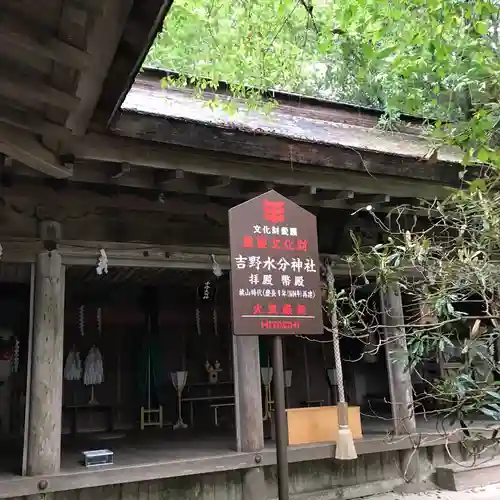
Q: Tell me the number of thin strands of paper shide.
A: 5